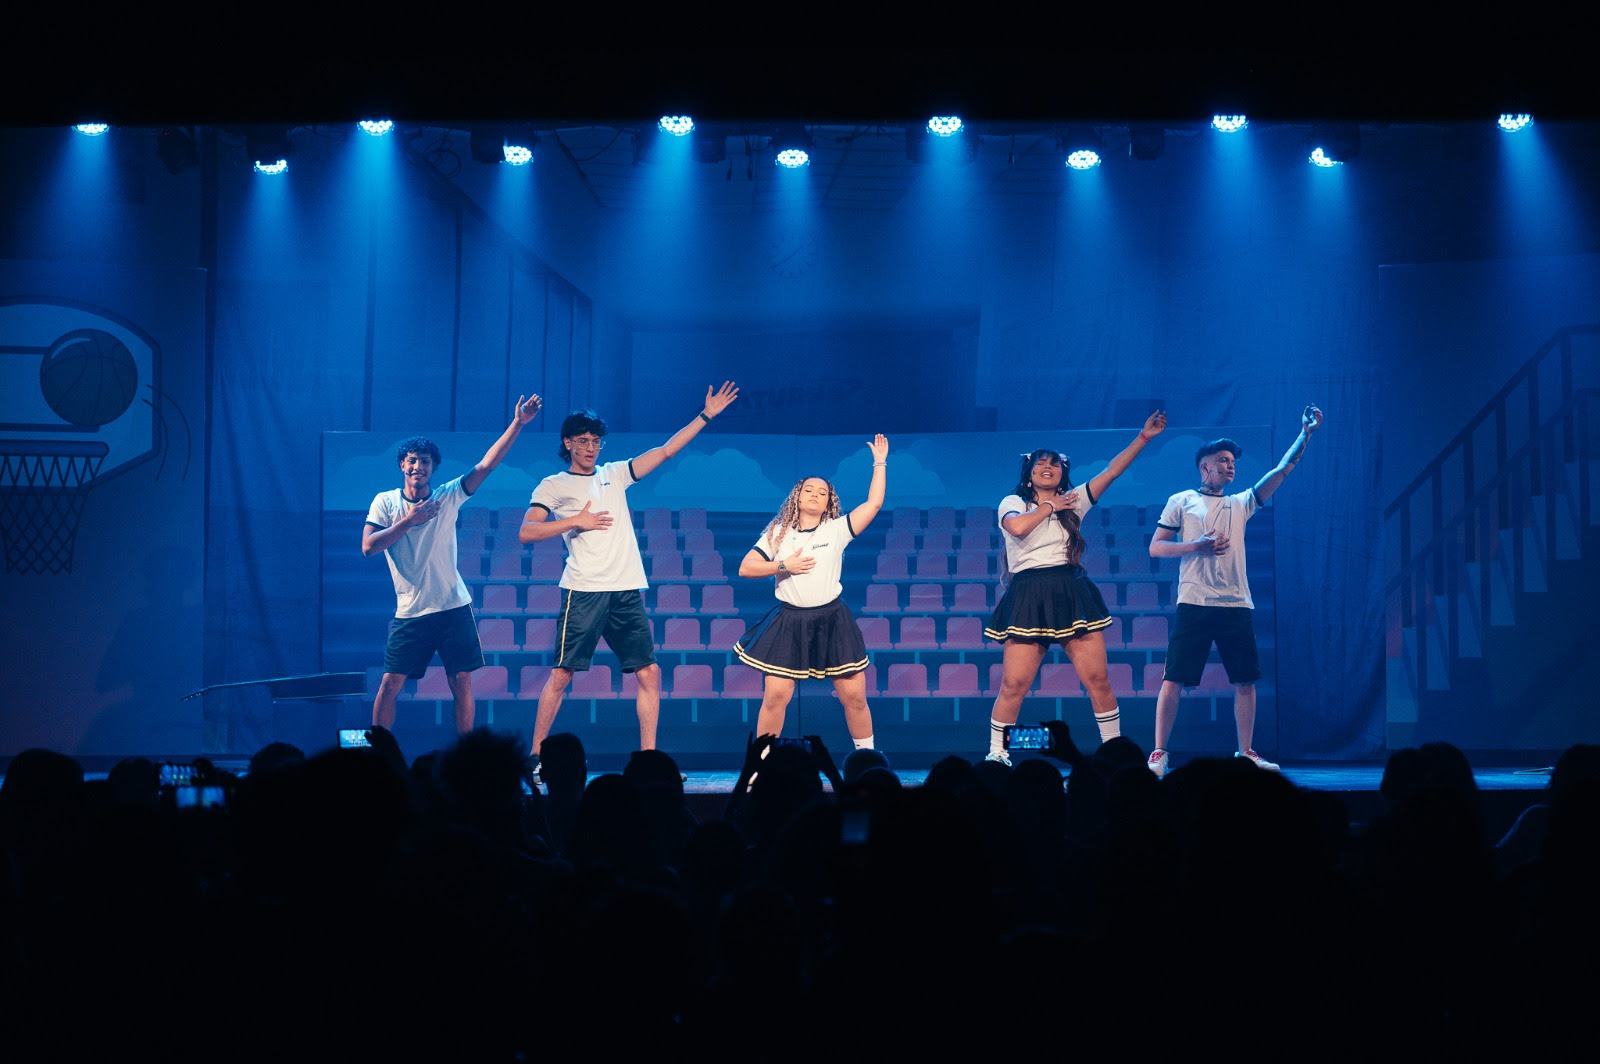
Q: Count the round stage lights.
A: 11